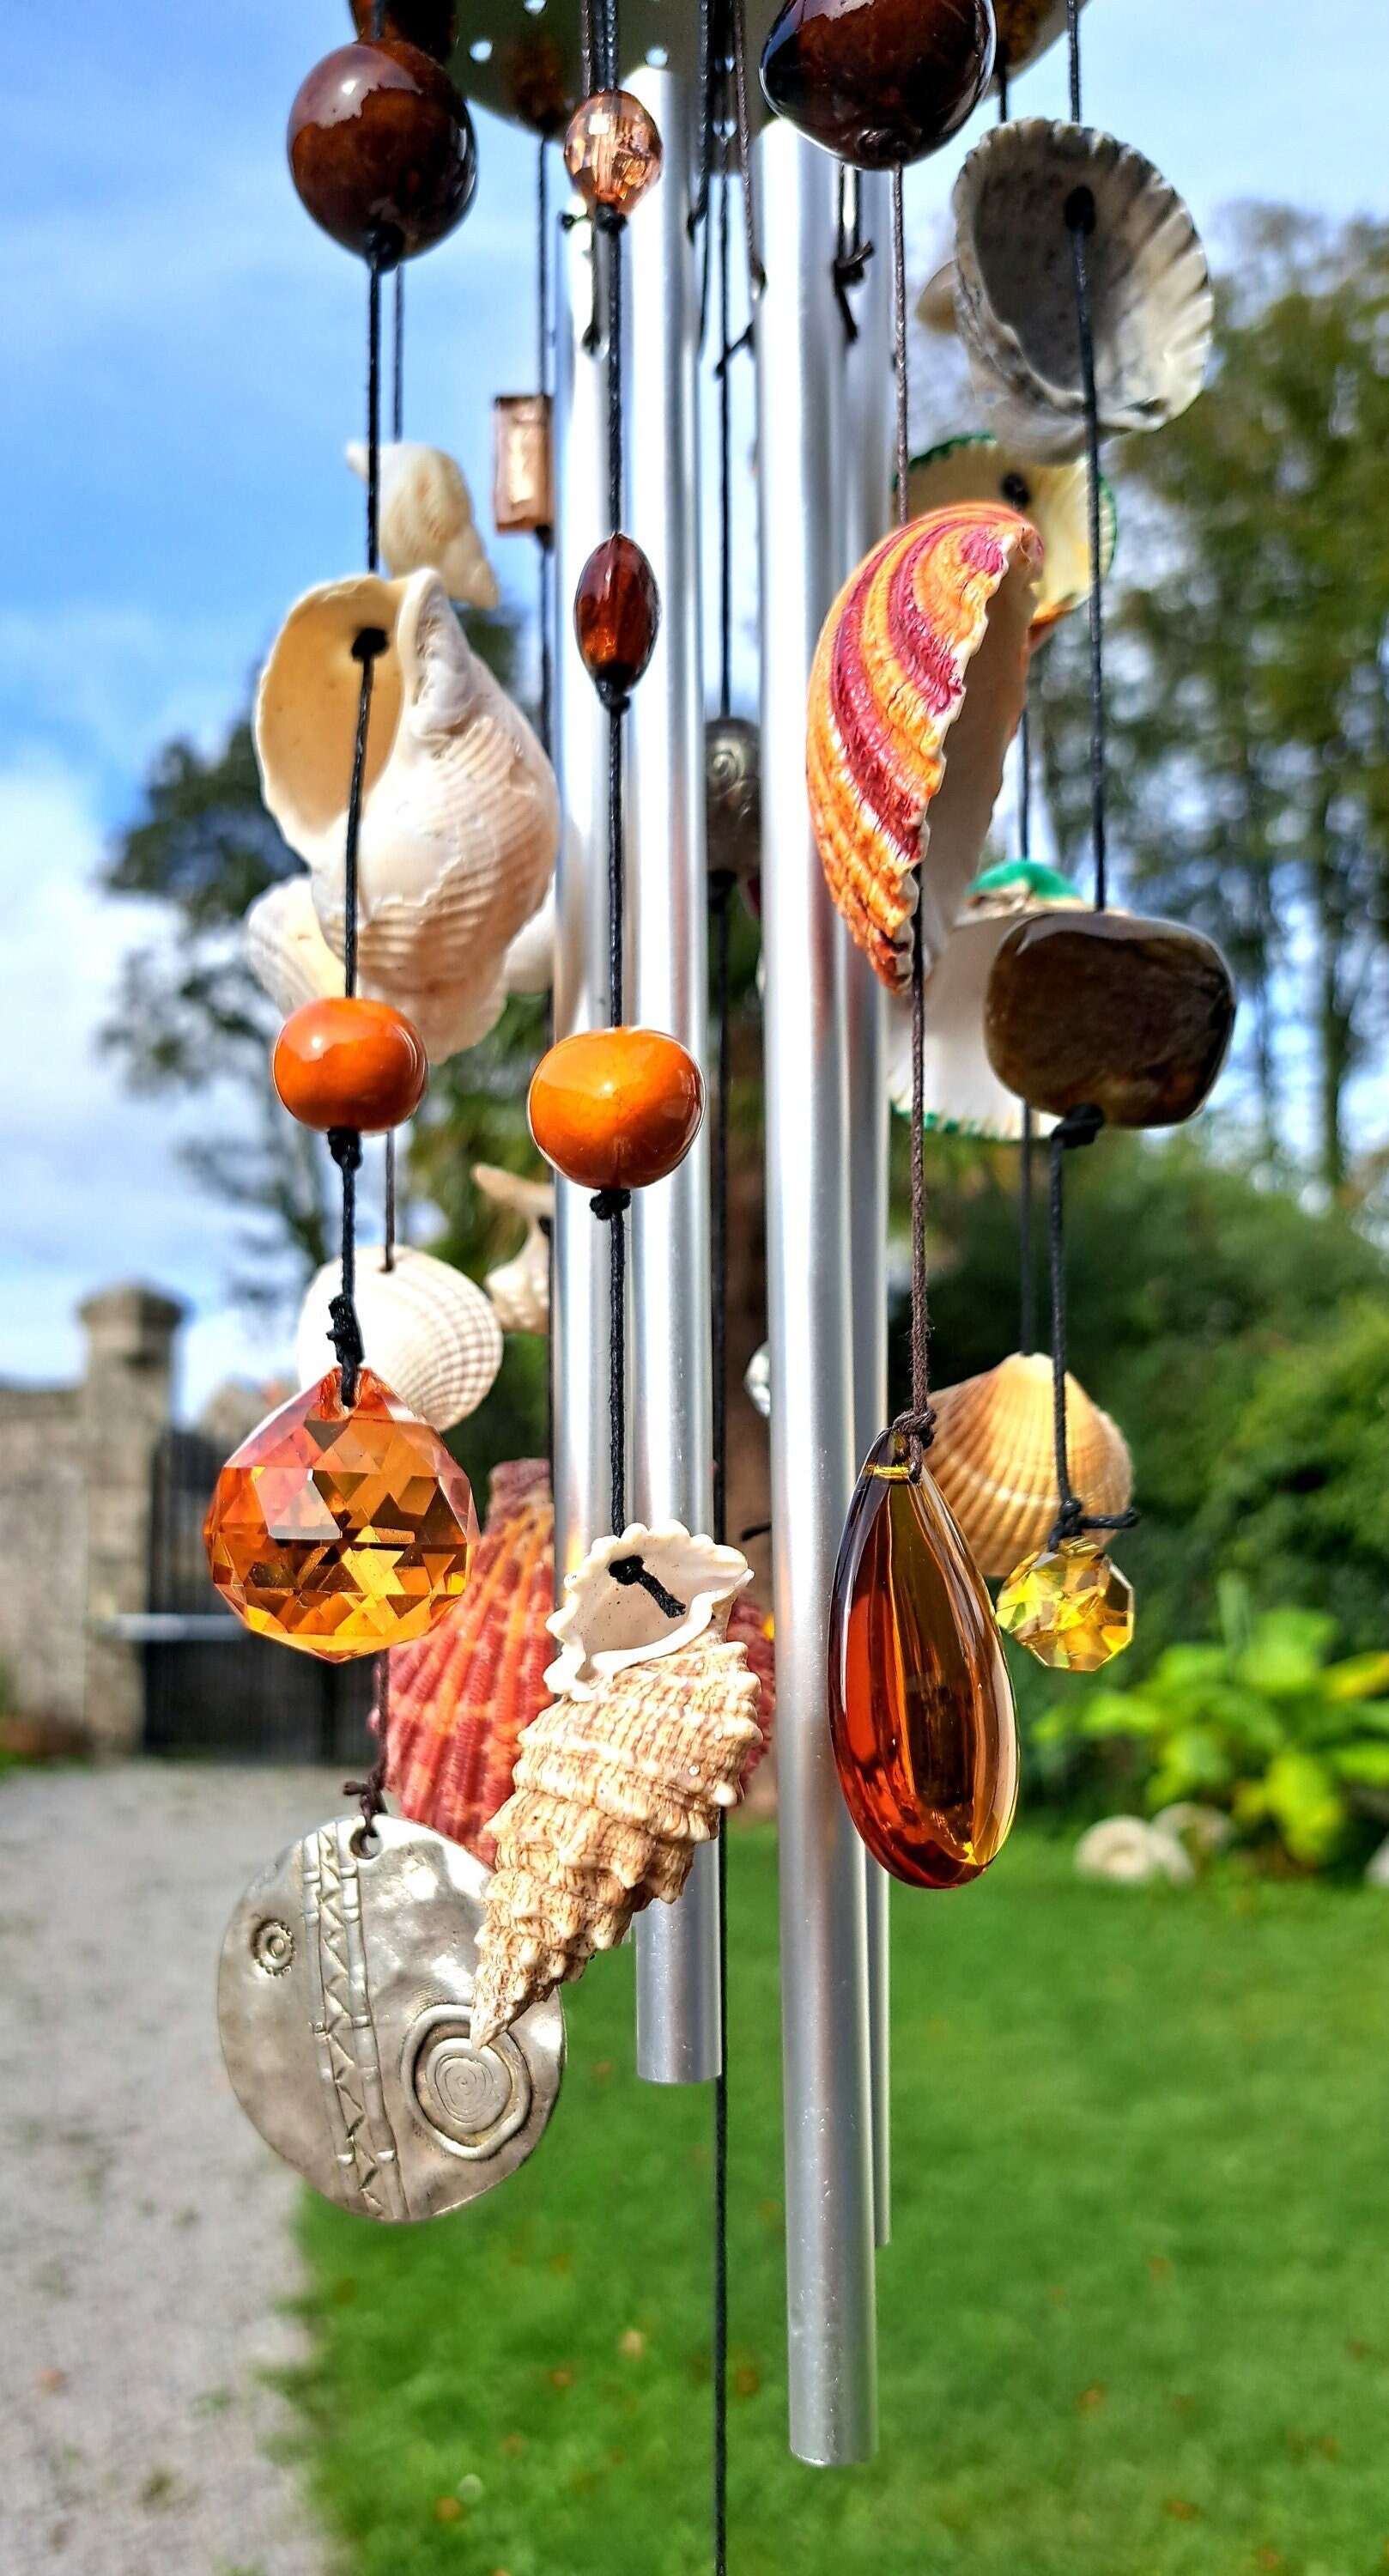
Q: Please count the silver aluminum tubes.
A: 4